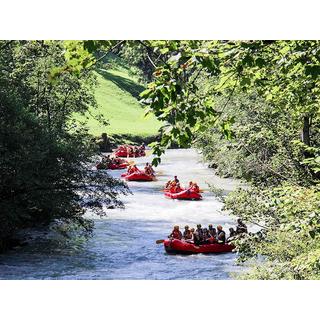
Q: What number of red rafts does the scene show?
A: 5